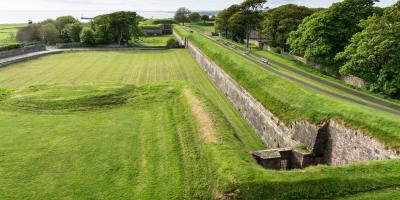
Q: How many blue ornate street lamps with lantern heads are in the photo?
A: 0